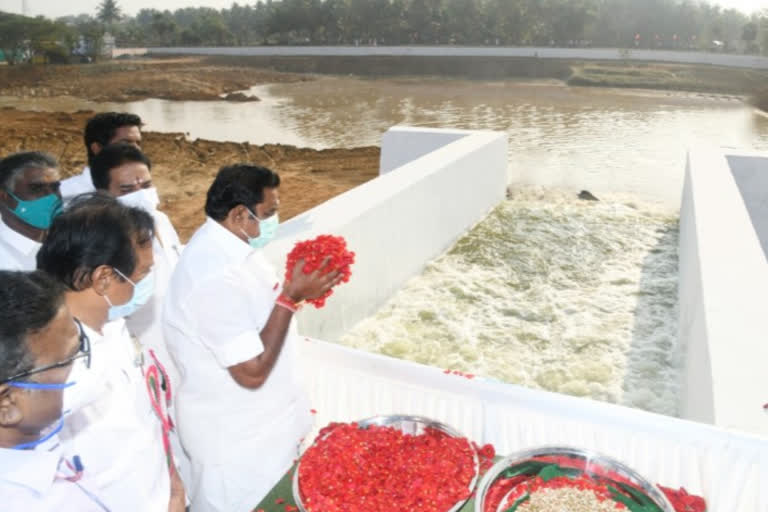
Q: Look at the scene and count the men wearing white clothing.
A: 6